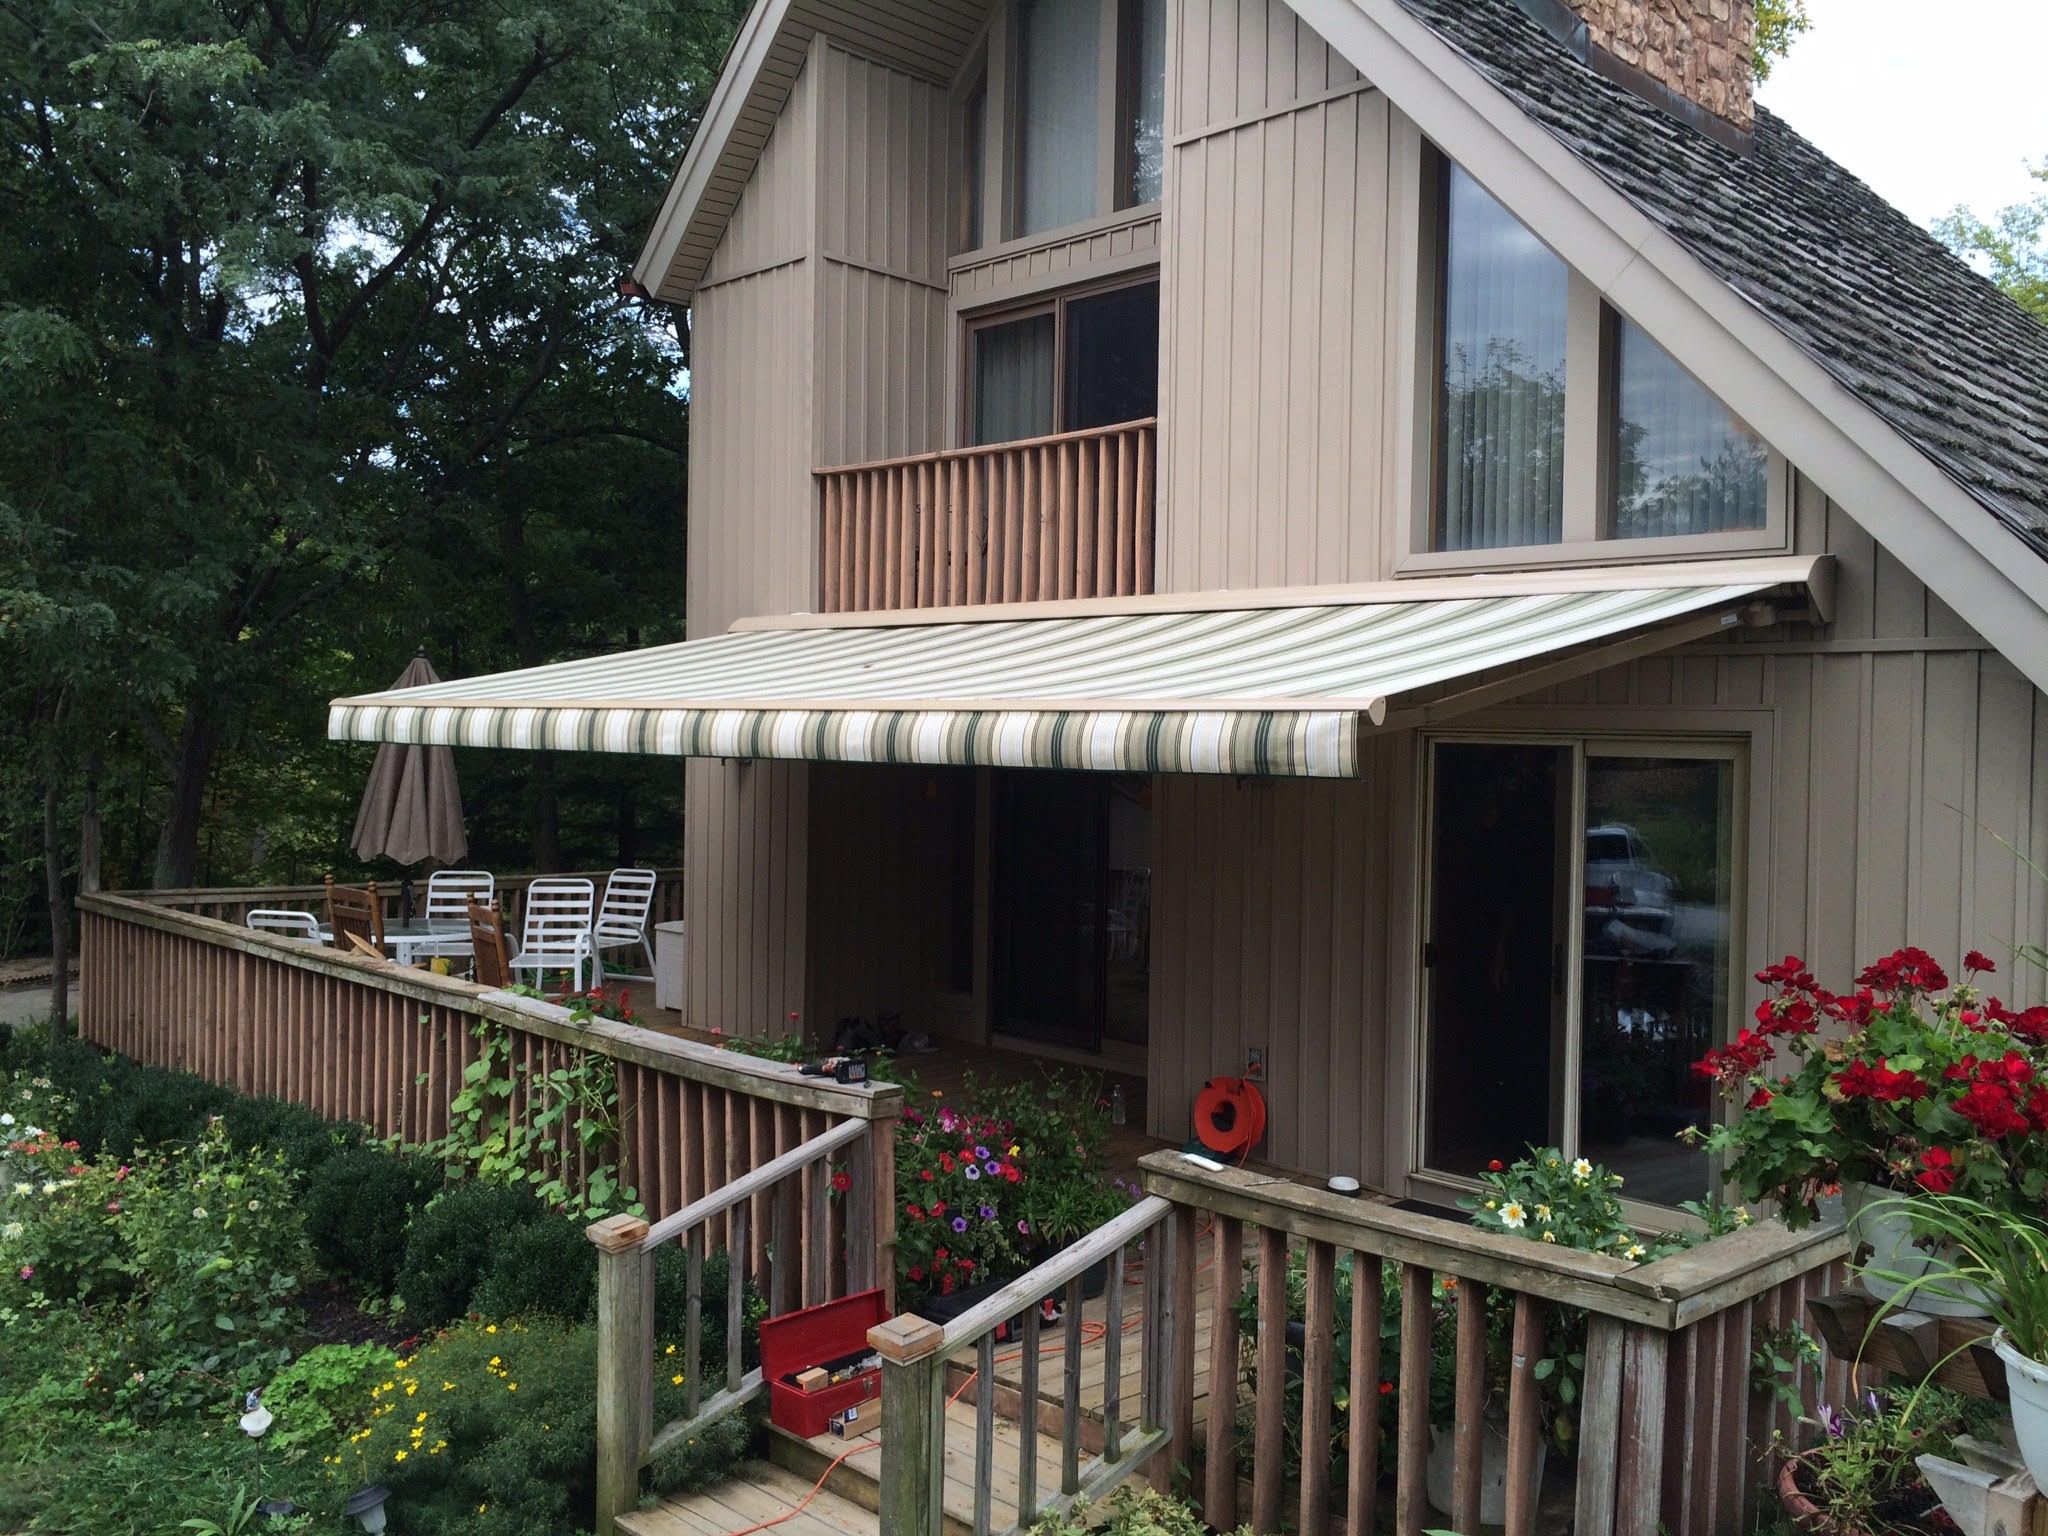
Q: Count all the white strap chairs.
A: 4